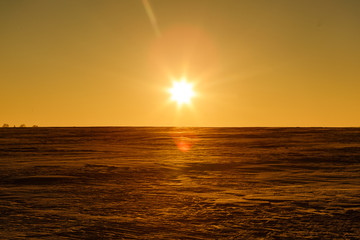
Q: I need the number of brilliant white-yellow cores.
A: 1